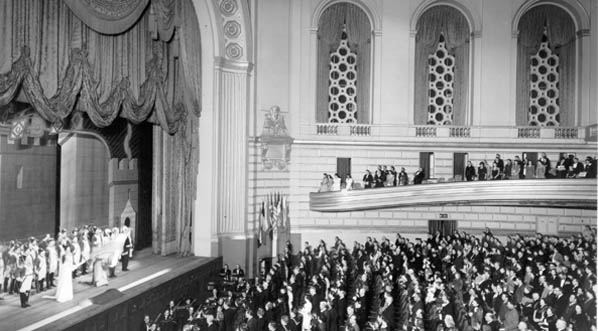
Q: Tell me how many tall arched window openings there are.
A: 3